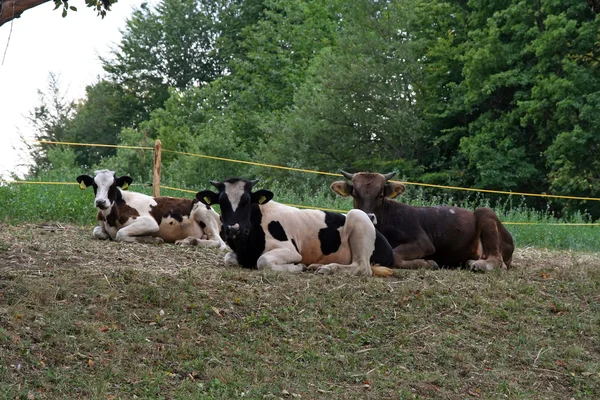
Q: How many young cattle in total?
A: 3